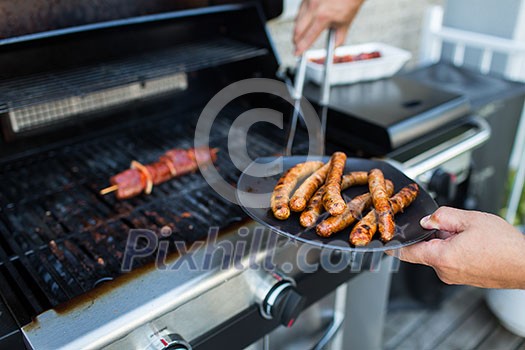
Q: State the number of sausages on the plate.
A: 7